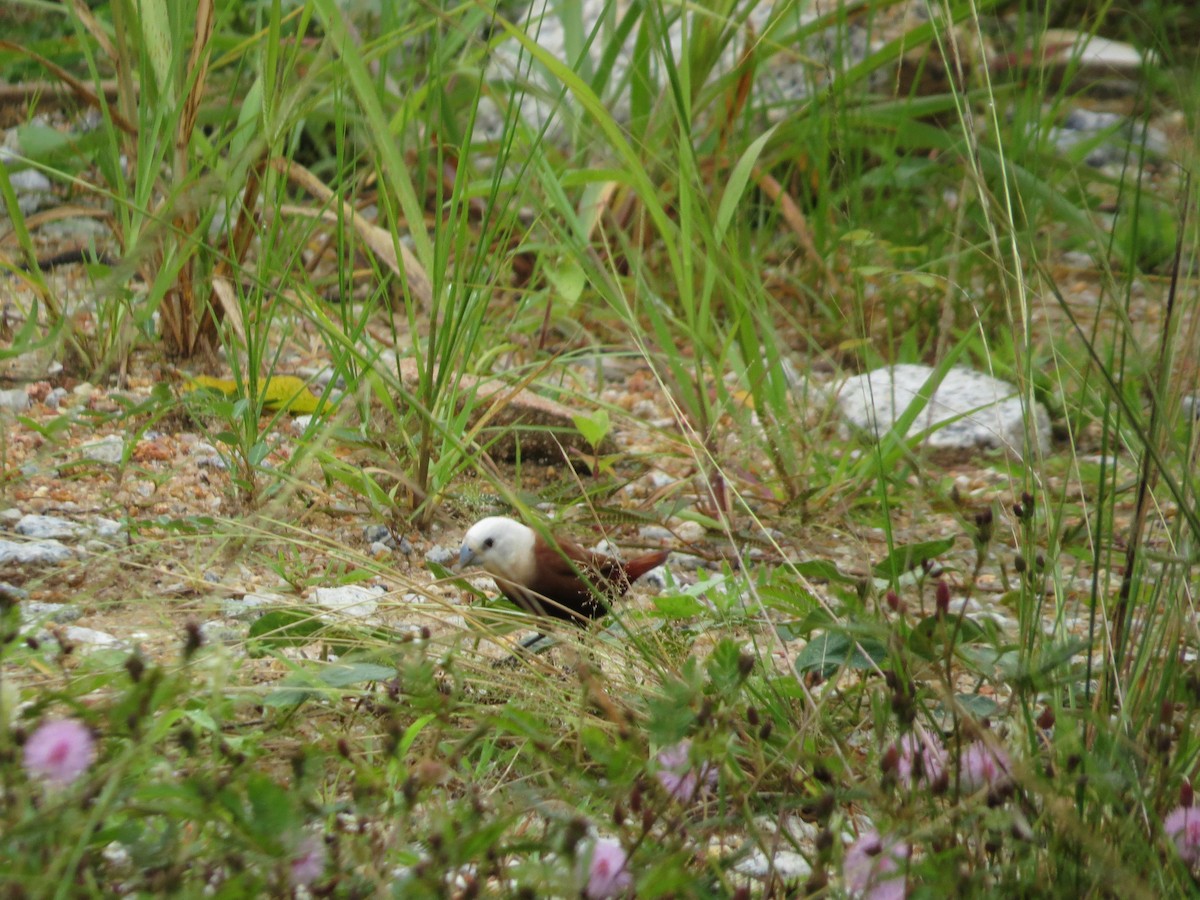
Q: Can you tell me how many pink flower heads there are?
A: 8